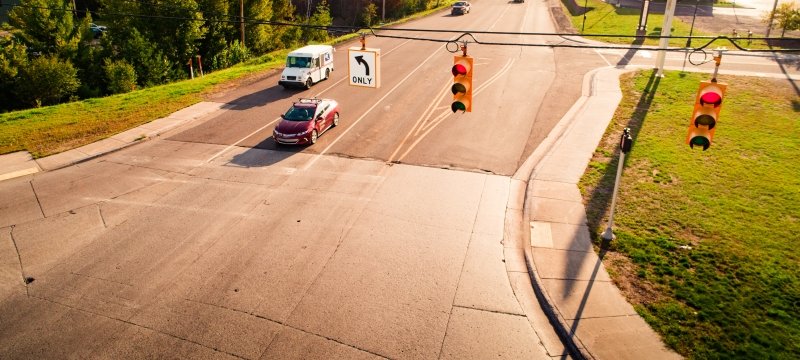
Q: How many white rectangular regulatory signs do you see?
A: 1